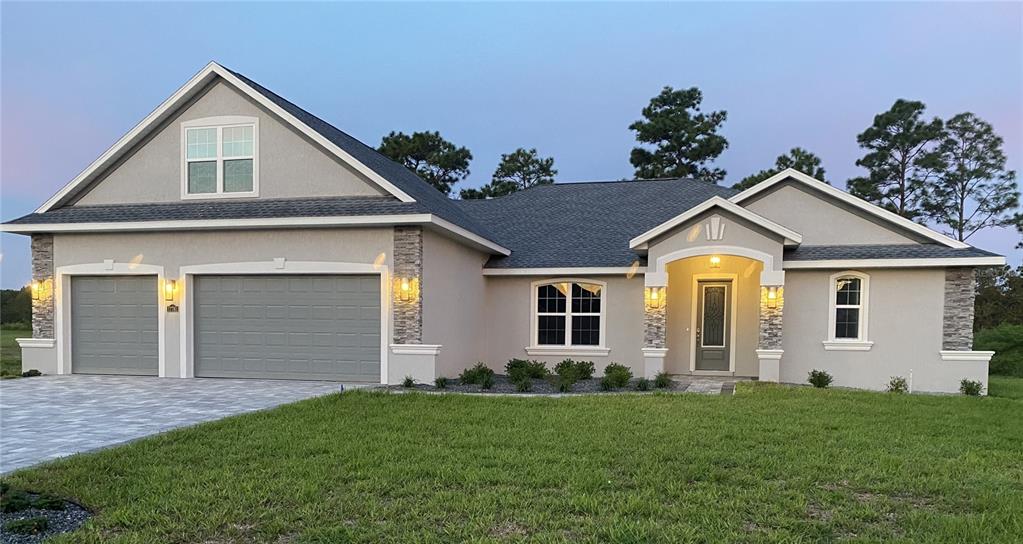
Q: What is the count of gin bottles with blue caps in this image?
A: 0